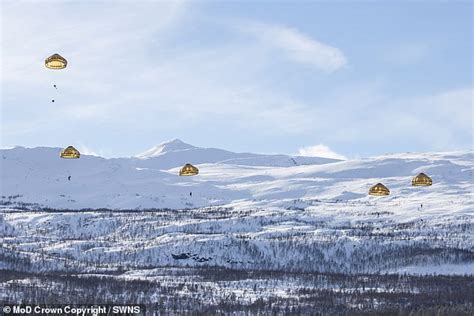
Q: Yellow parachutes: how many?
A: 5